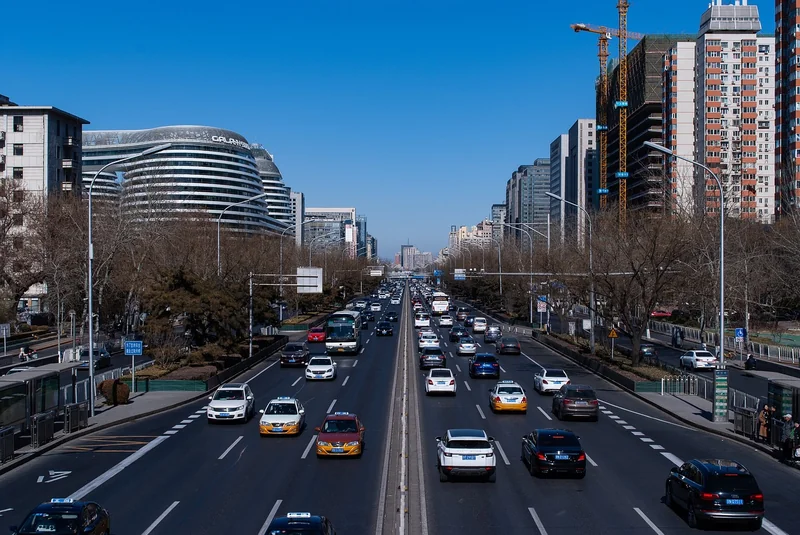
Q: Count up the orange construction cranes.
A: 2